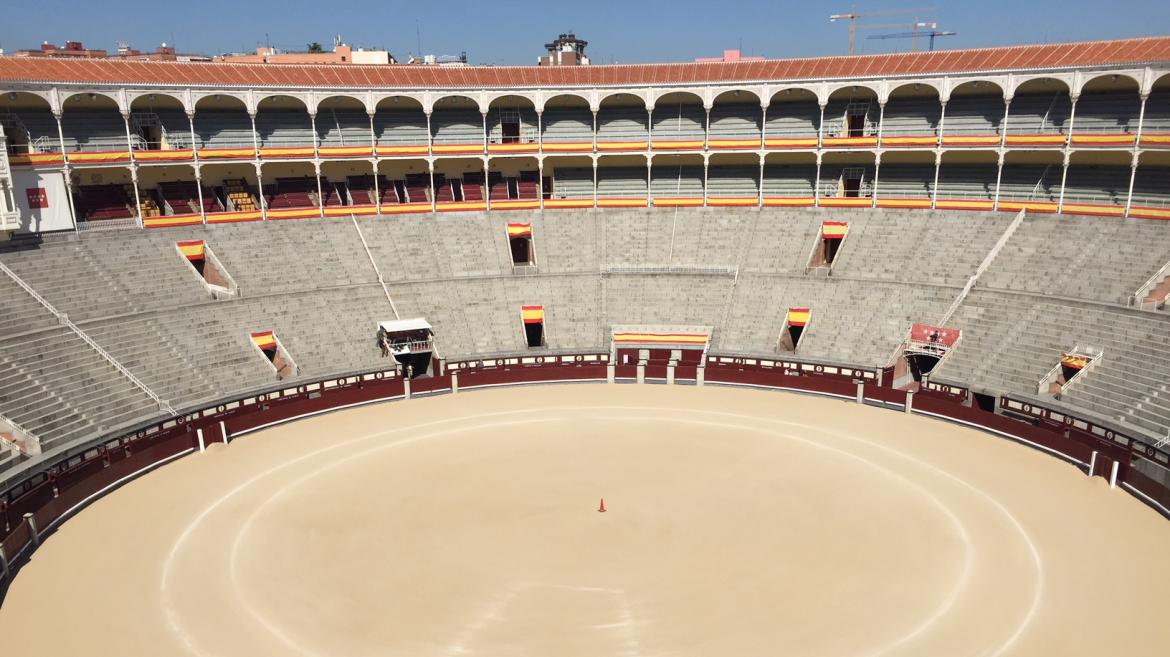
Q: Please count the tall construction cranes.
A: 3